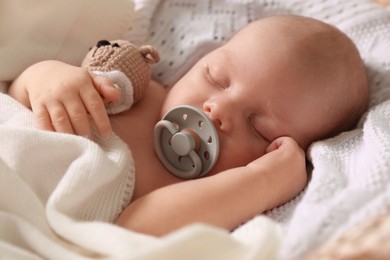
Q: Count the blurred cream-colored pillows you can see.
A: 1